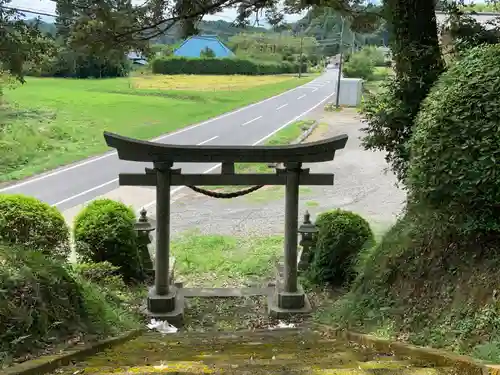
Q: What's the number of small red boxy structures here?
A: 0